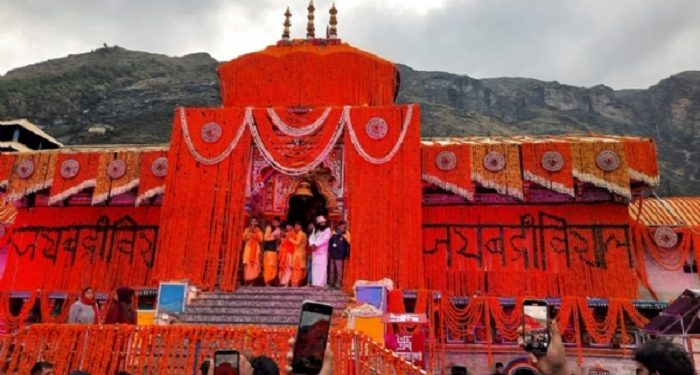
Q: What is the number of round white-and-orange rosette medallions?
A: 11